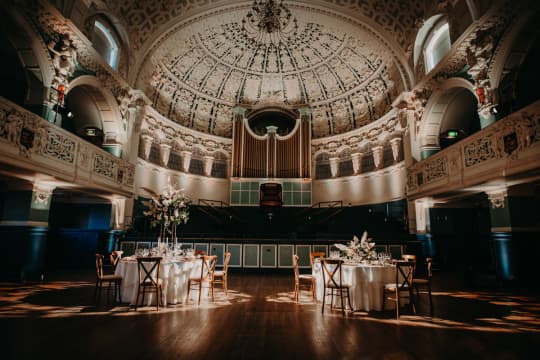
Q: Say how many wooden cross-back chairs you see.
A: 12